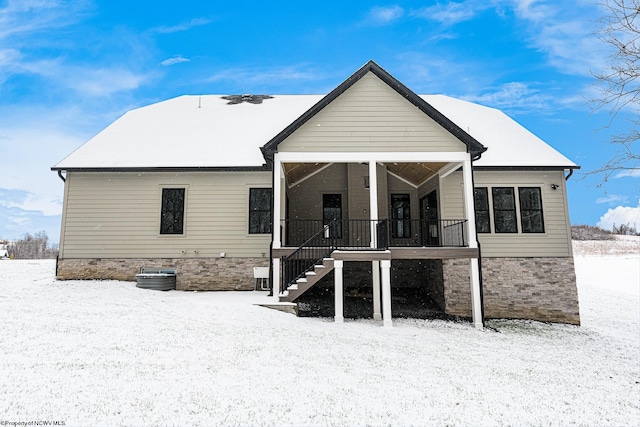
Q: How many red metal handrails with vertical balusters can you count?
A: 0